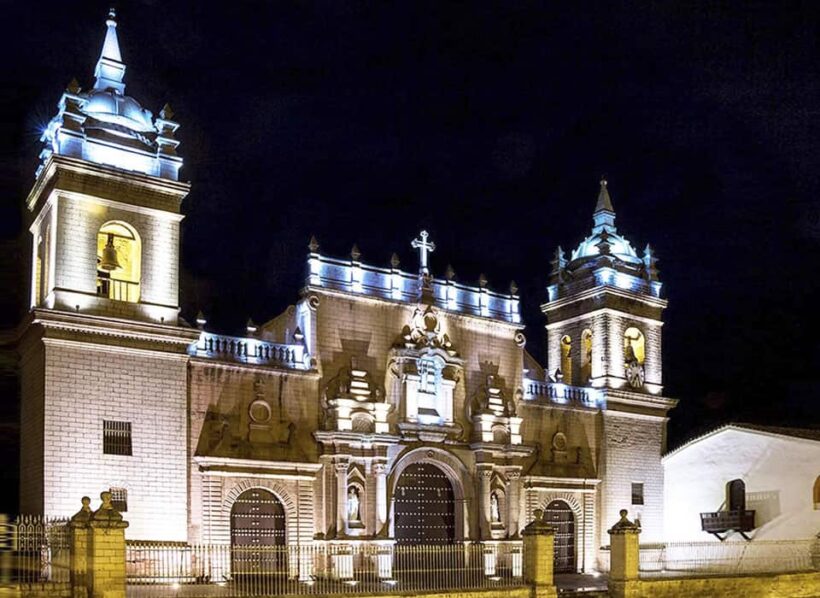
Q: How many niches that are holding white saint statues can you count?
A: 2